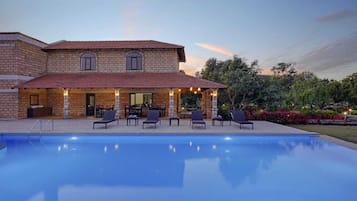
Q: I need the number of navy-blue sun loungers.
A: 4